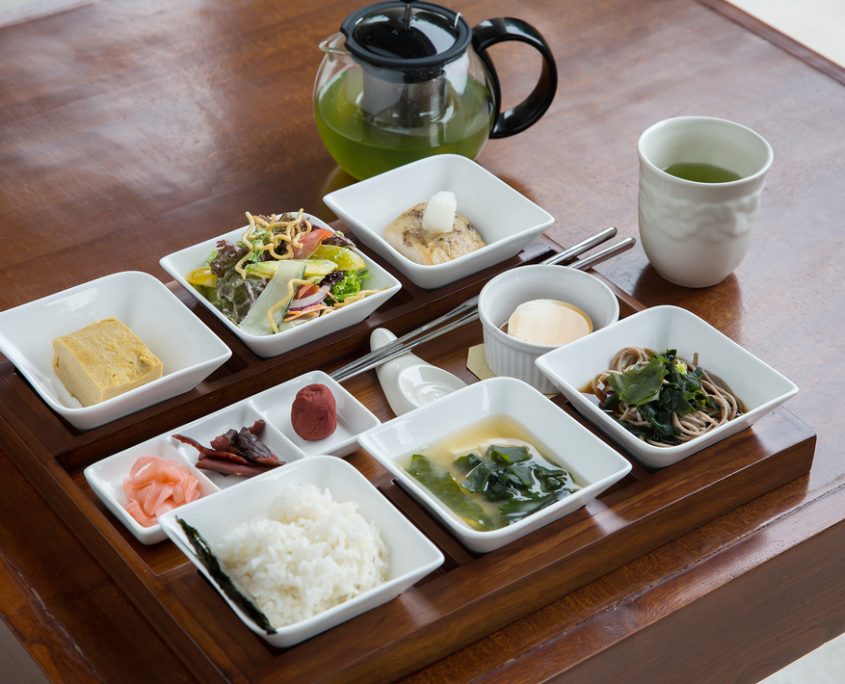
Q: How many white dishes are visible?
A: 8